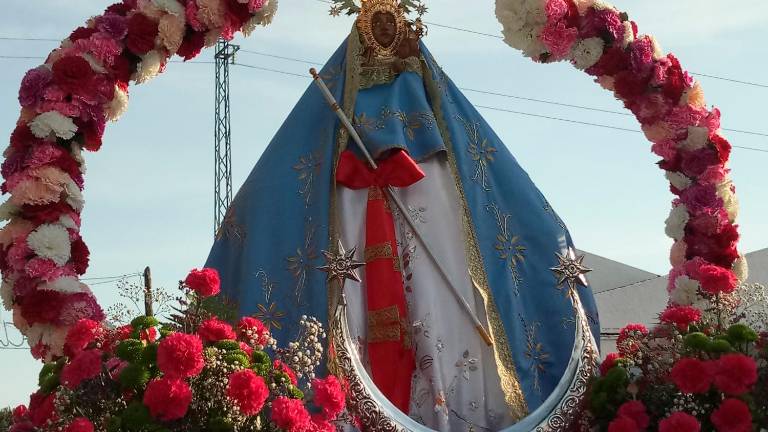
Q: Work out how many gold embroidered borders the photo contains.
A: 2